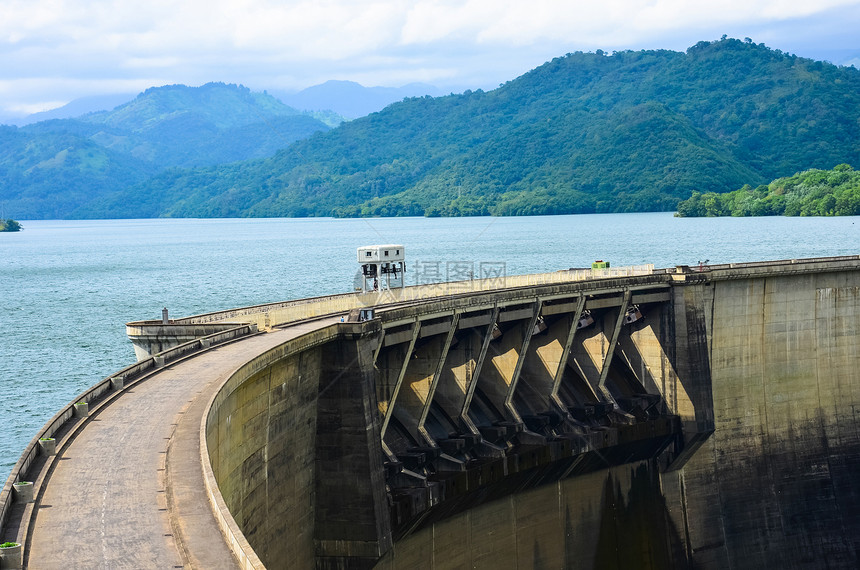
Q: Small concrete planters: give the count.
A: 8